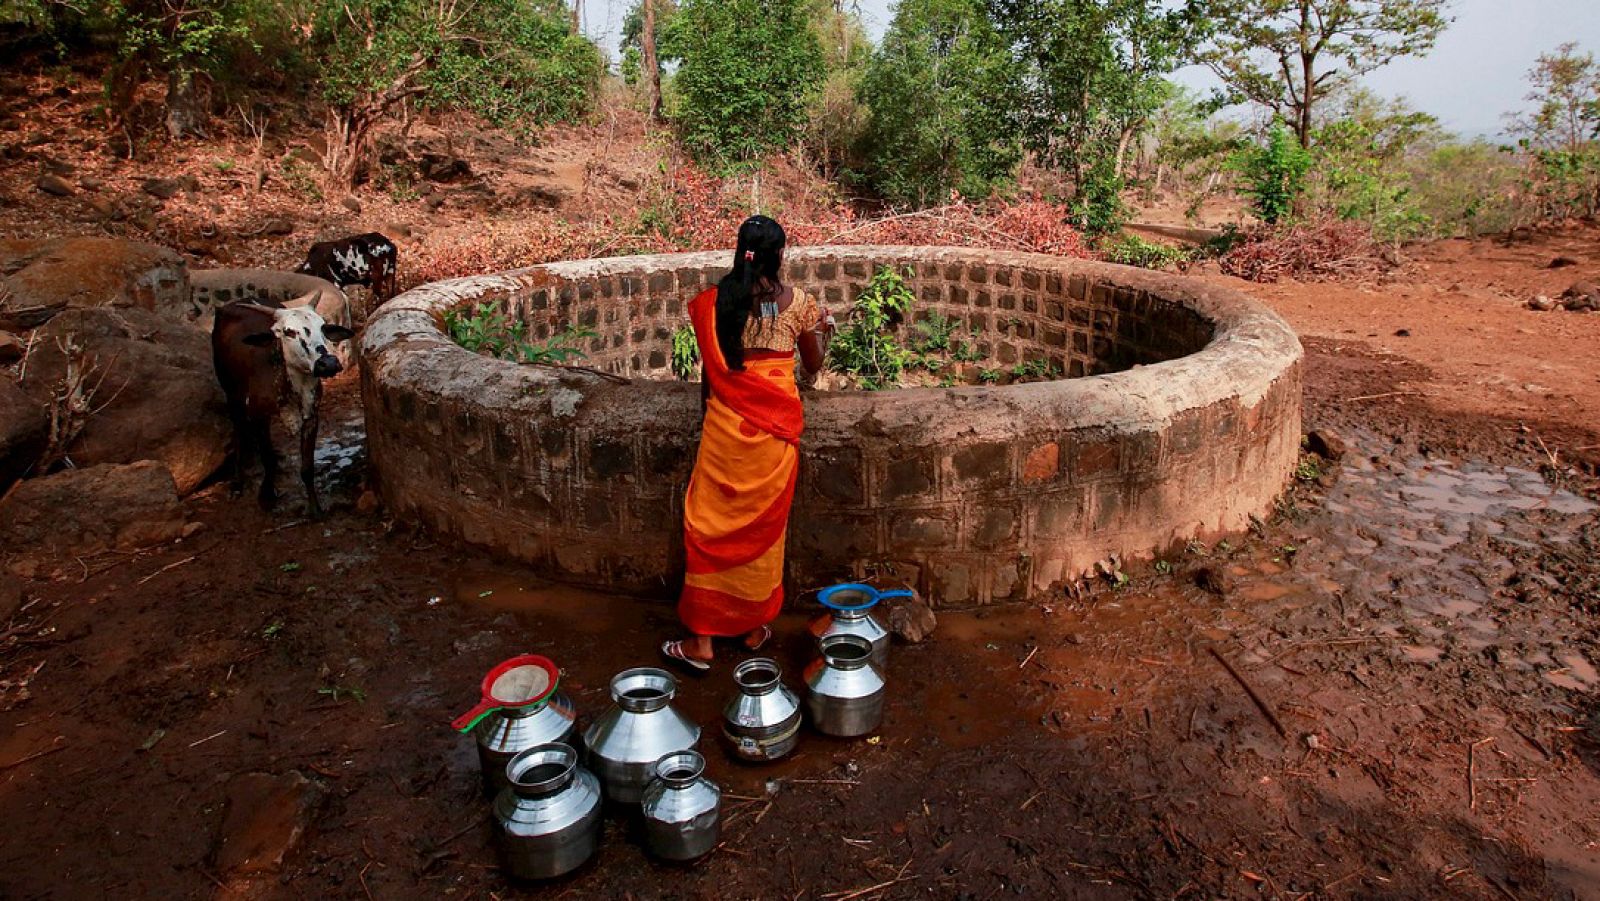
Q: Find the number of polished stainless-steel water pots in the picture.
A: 7